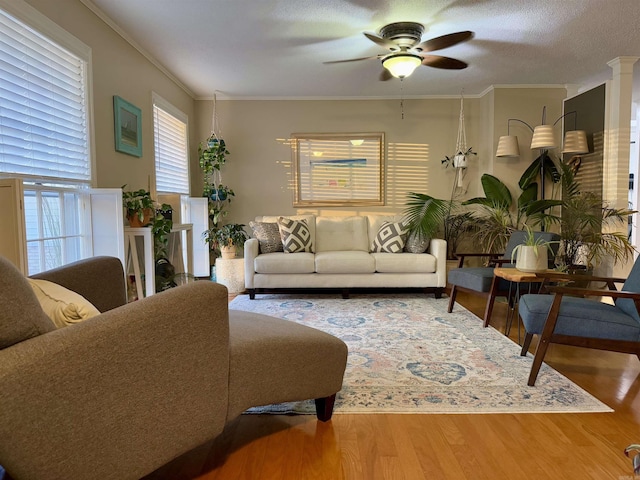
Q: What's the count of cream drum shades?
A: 3